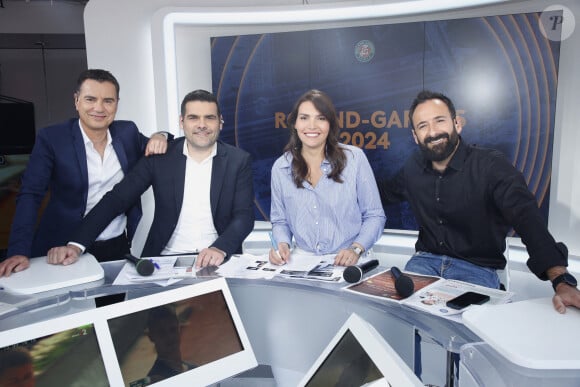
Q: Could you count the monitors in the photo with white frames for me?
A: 3